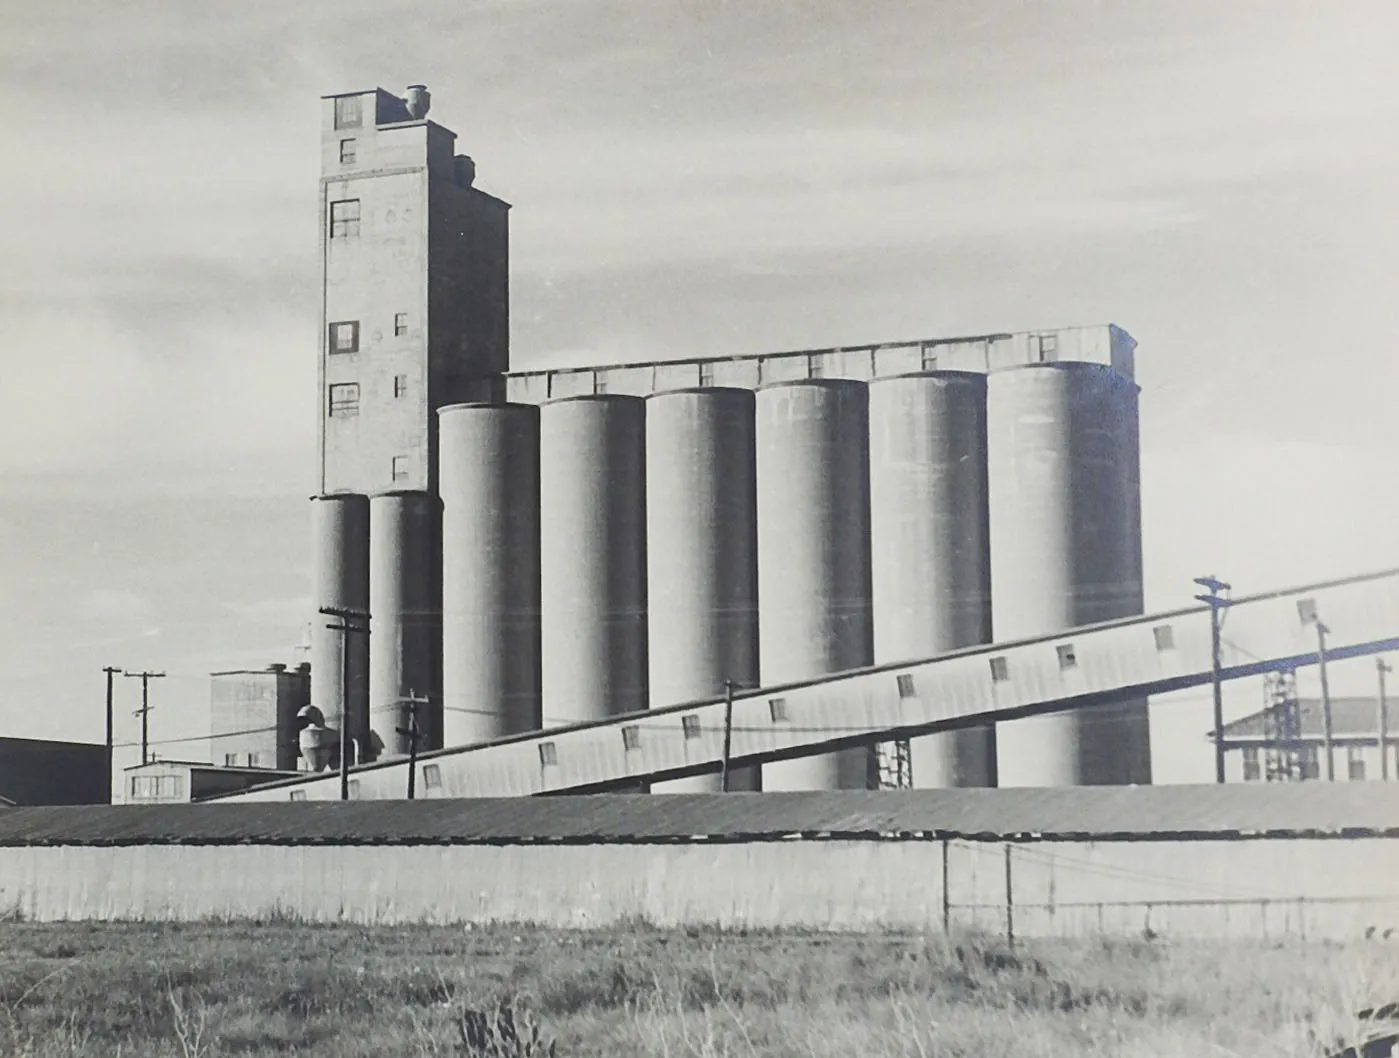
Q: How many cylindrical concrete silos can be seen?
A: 8